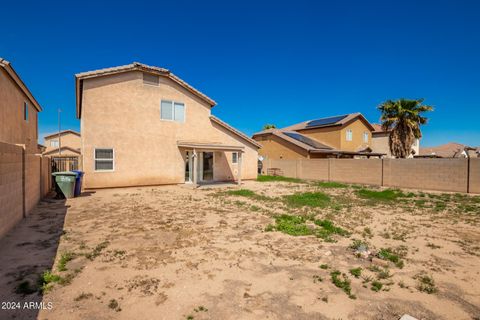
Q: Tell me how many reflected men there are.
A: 0